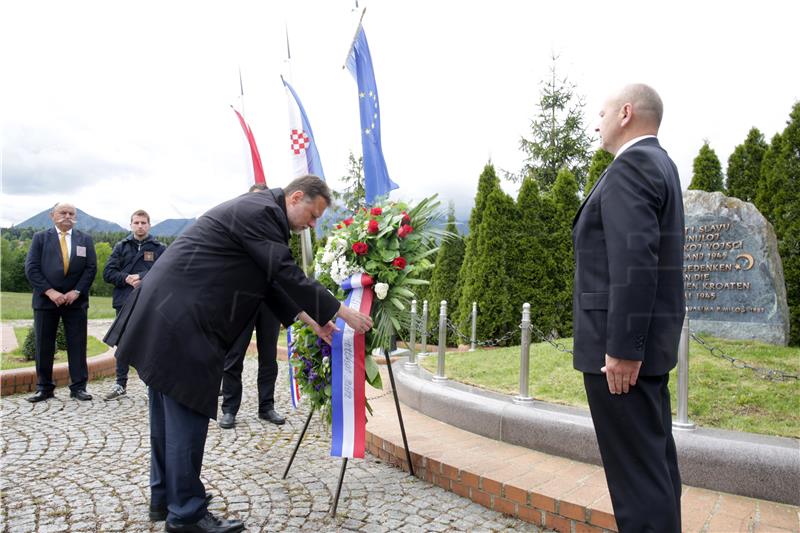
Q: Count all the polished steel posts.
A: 6